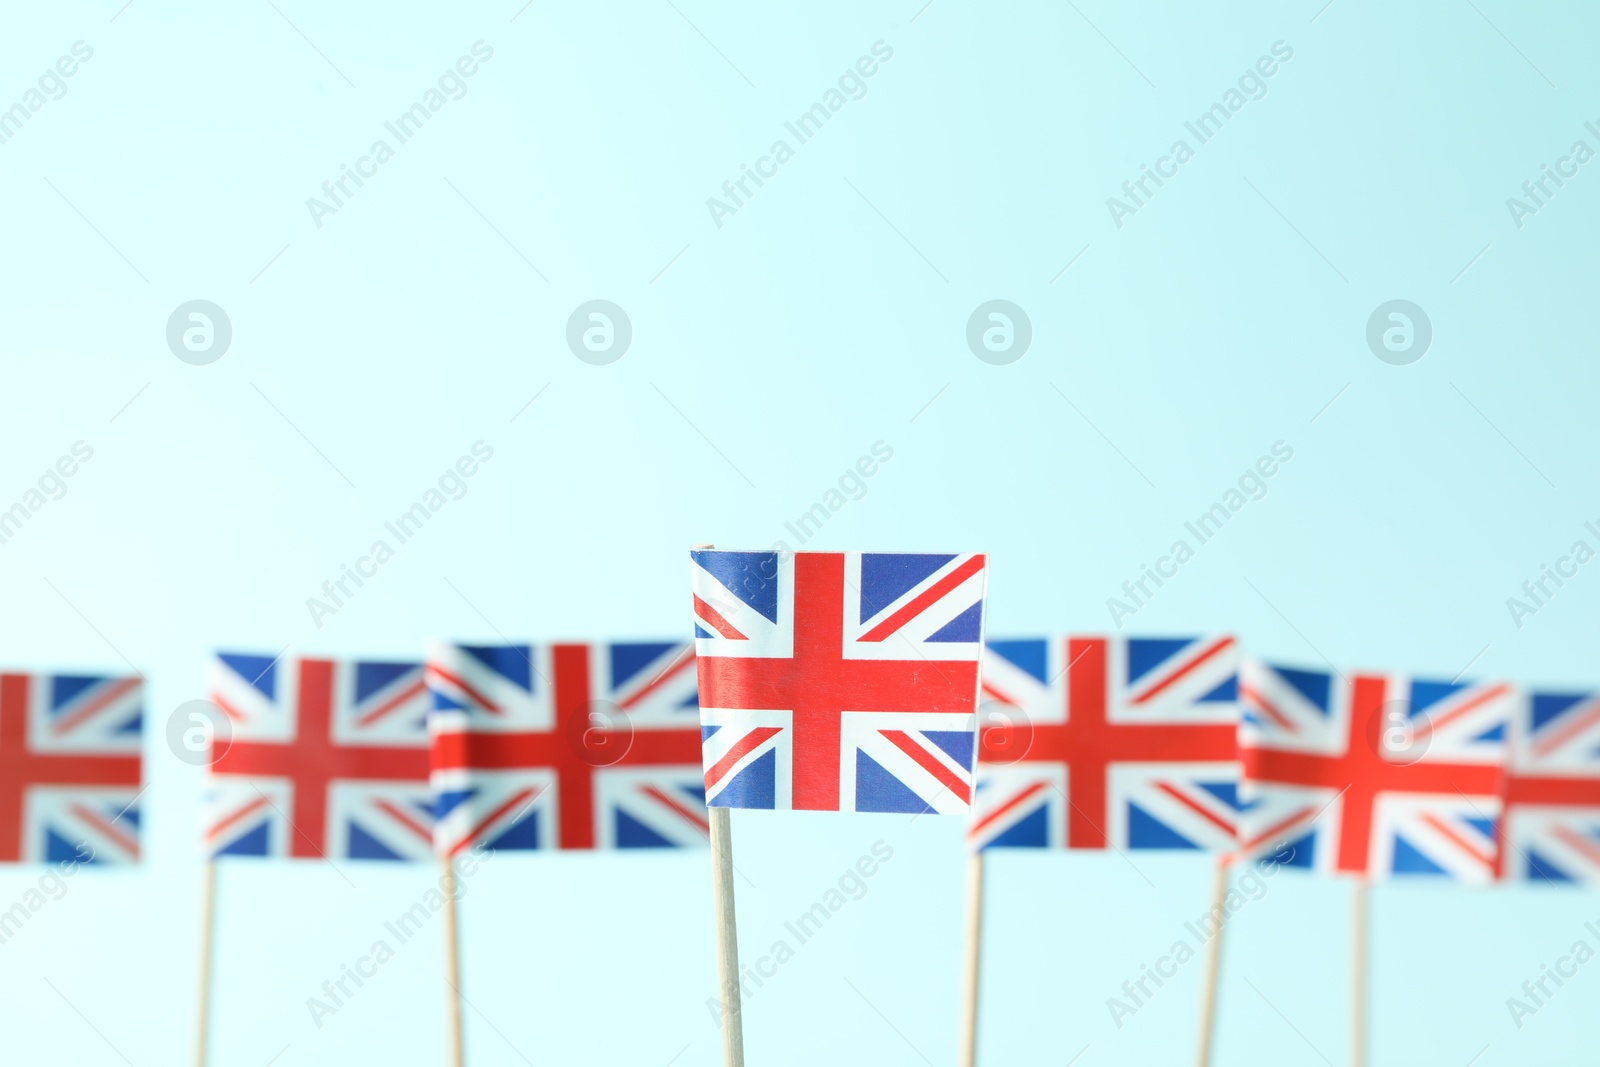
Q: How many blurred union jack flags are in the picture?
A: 6